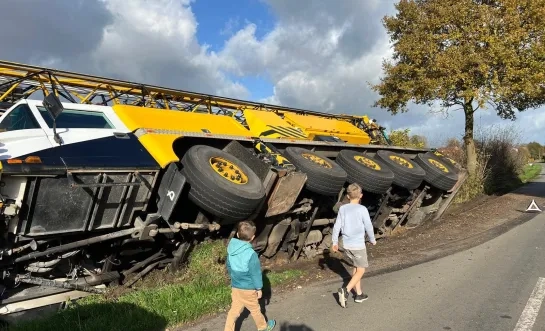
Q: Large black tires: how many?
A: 5